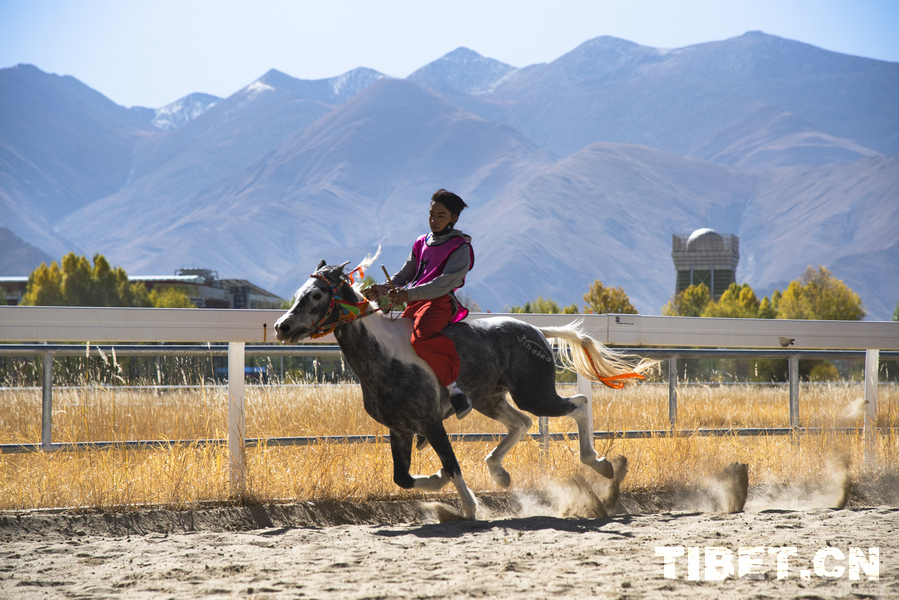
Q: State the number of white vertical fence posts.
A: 3